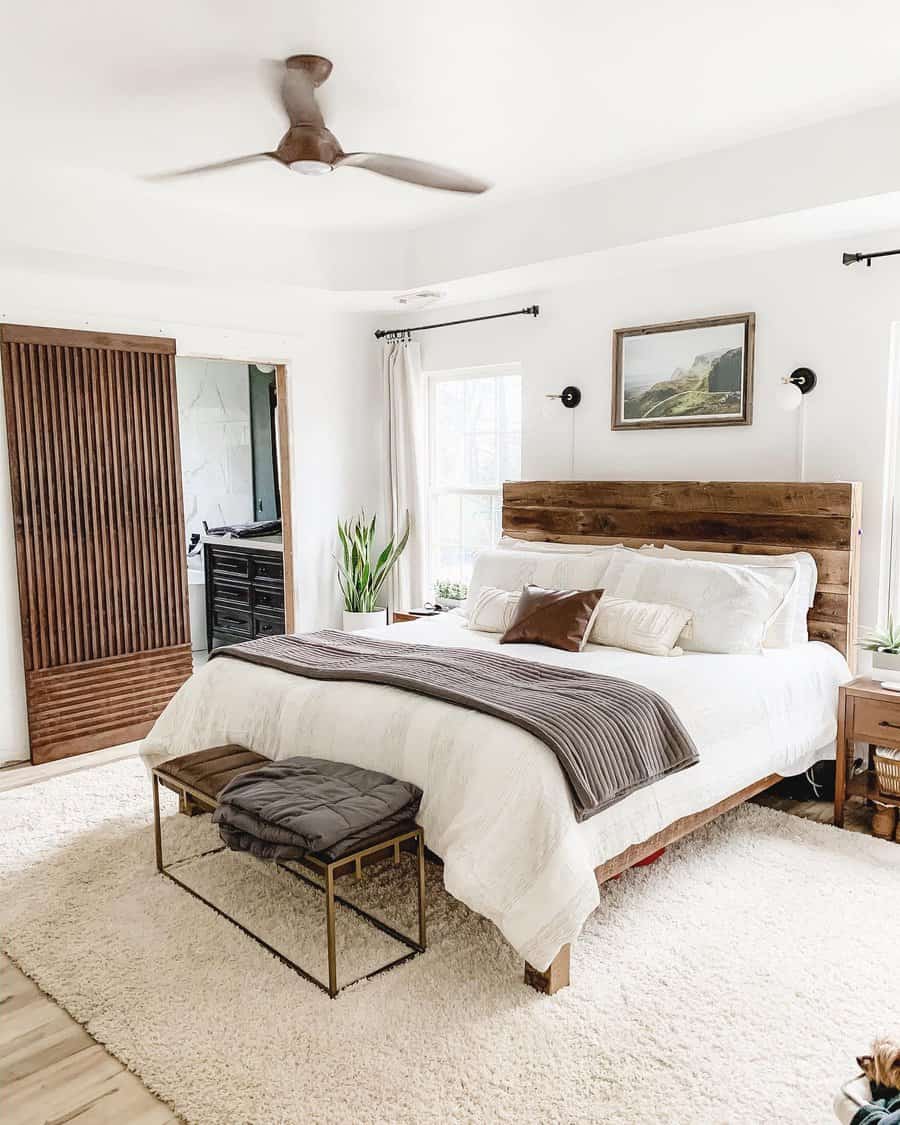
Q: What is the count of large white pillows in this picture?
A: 4